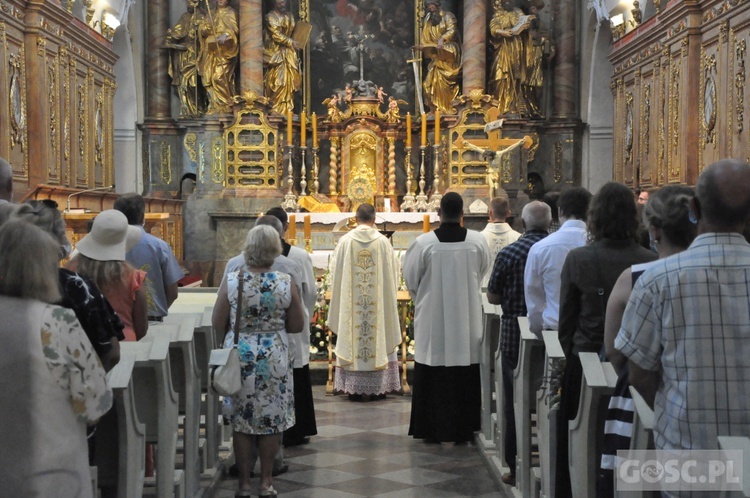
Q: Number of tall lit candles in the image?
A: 6